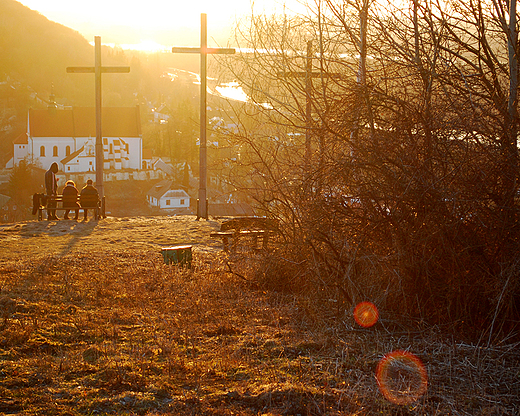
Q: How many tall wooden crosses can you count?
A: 3